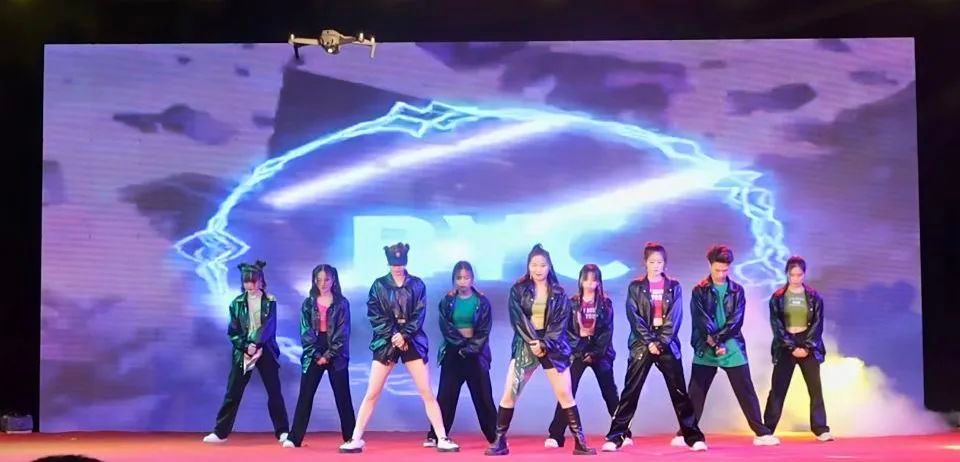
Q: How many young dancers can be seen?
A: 9